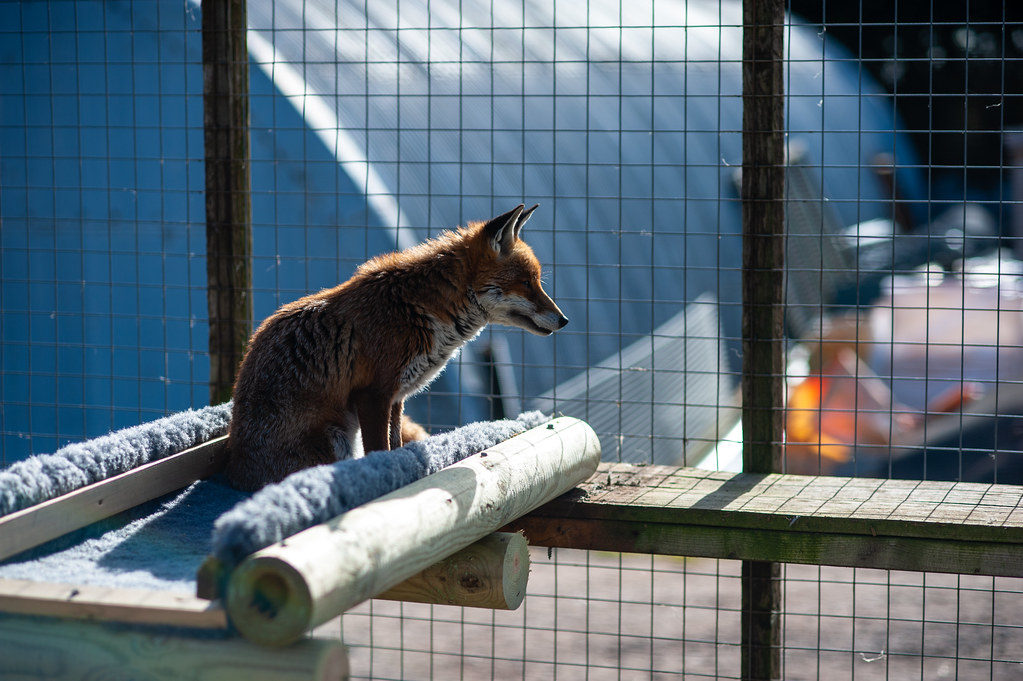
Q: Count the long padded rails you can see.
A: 2